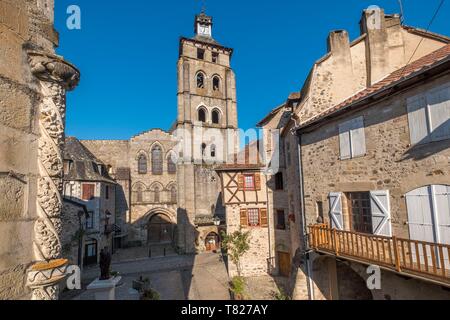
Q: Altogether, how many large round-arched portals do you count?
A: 1